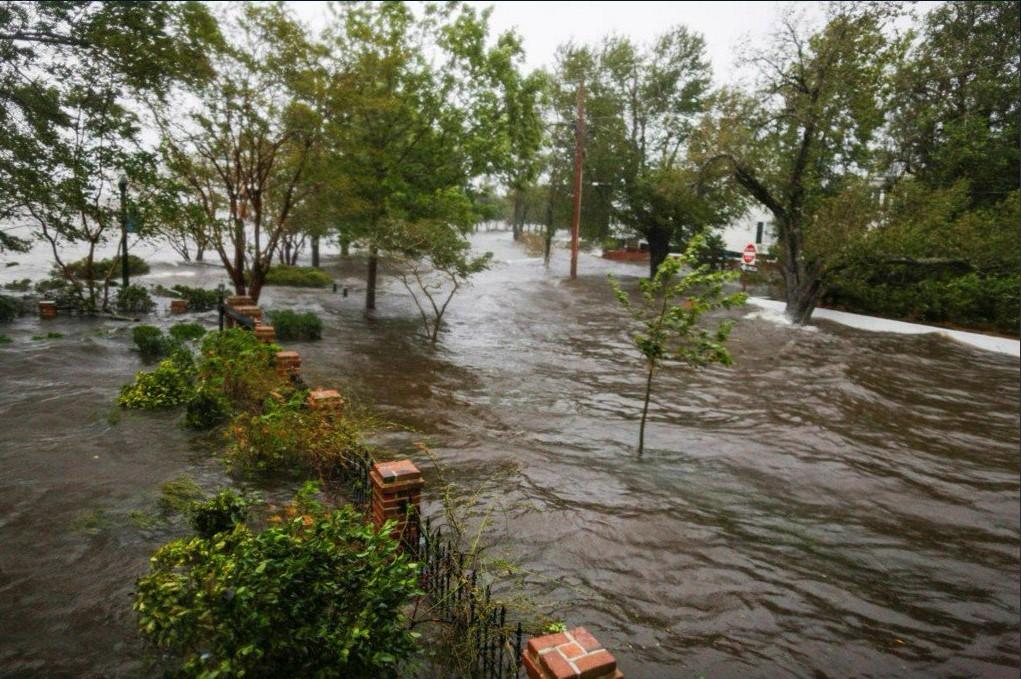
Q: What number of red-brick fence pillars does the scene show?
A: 9